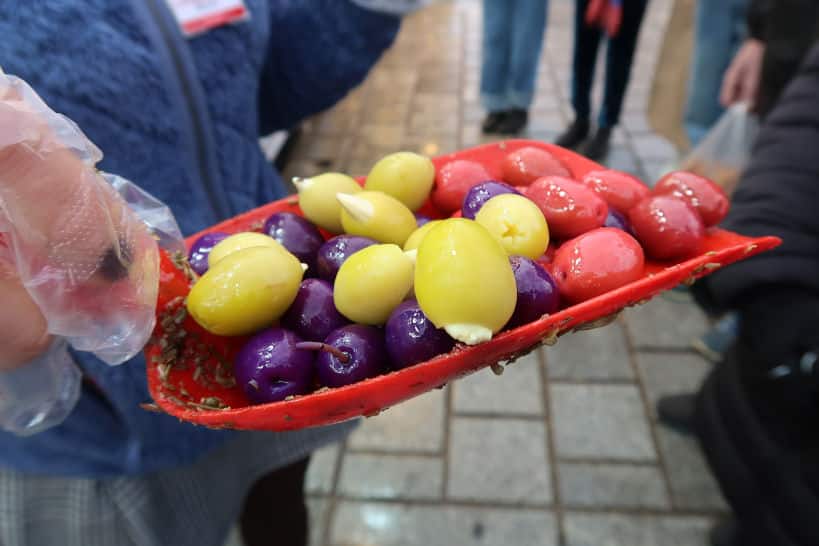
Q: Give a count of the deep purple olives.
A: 11